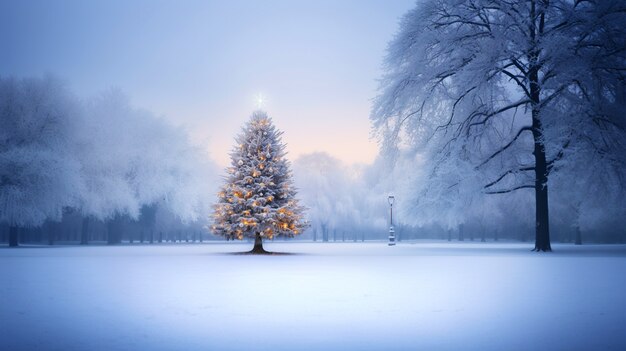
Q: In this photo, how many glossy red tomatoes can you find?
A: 0